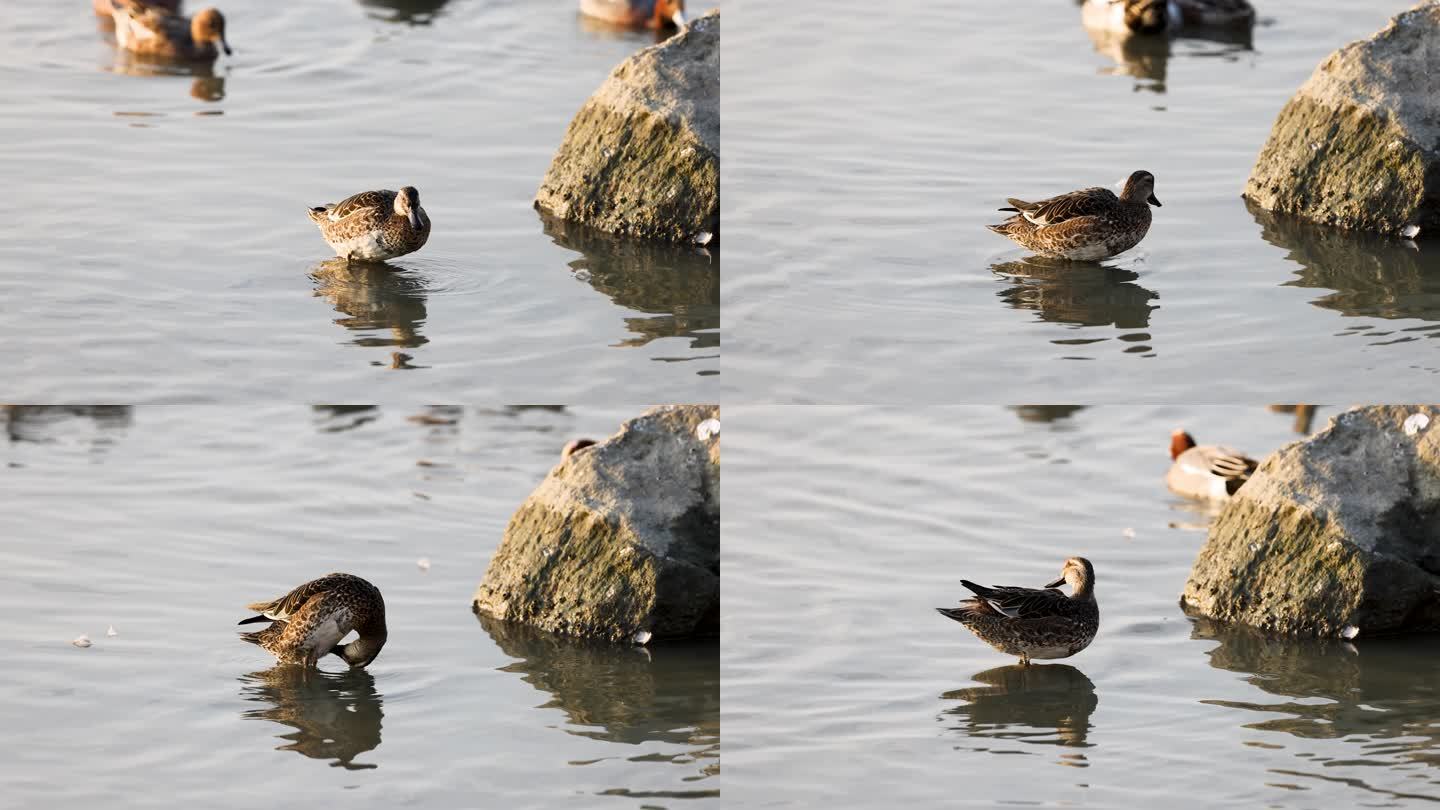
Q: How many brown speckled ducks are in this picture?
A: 4